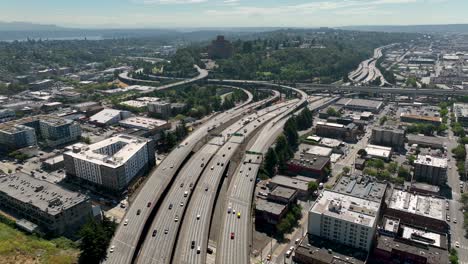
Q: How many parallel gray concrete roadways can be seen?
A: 4